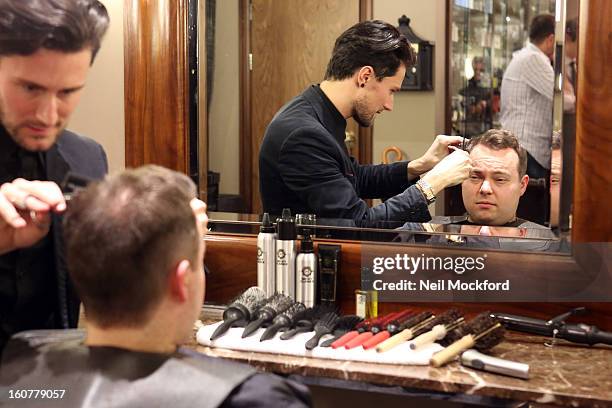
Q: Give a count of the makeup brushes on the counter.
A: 0